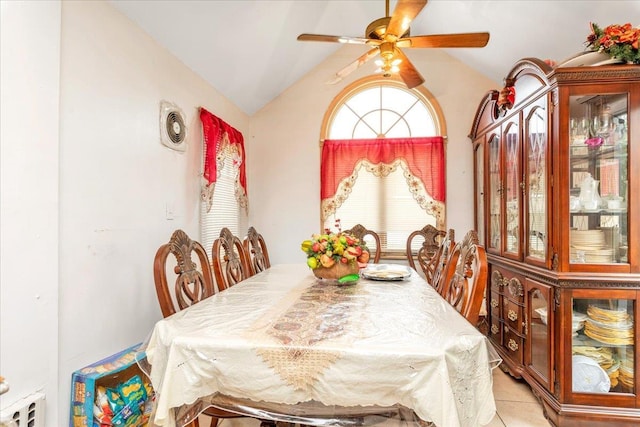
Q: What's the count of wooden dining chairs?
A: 7